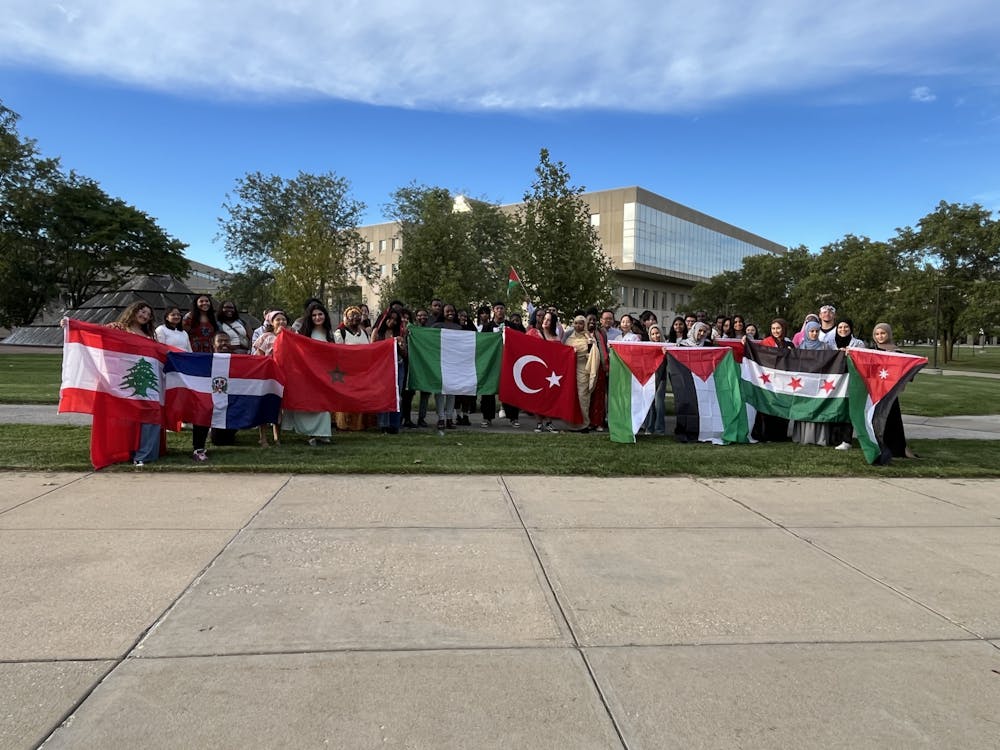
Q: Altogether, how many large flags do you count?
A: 9